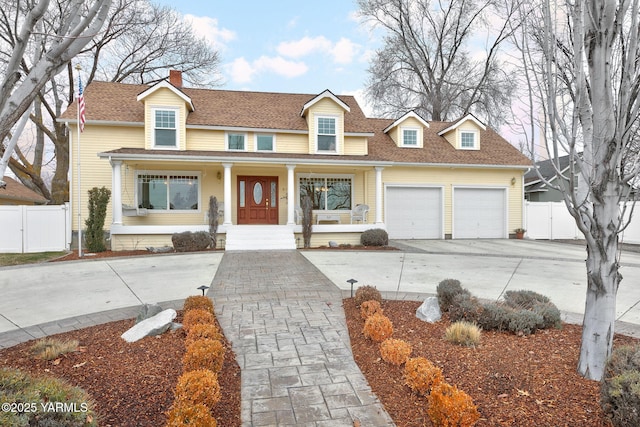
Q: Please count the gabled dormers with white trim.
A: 4